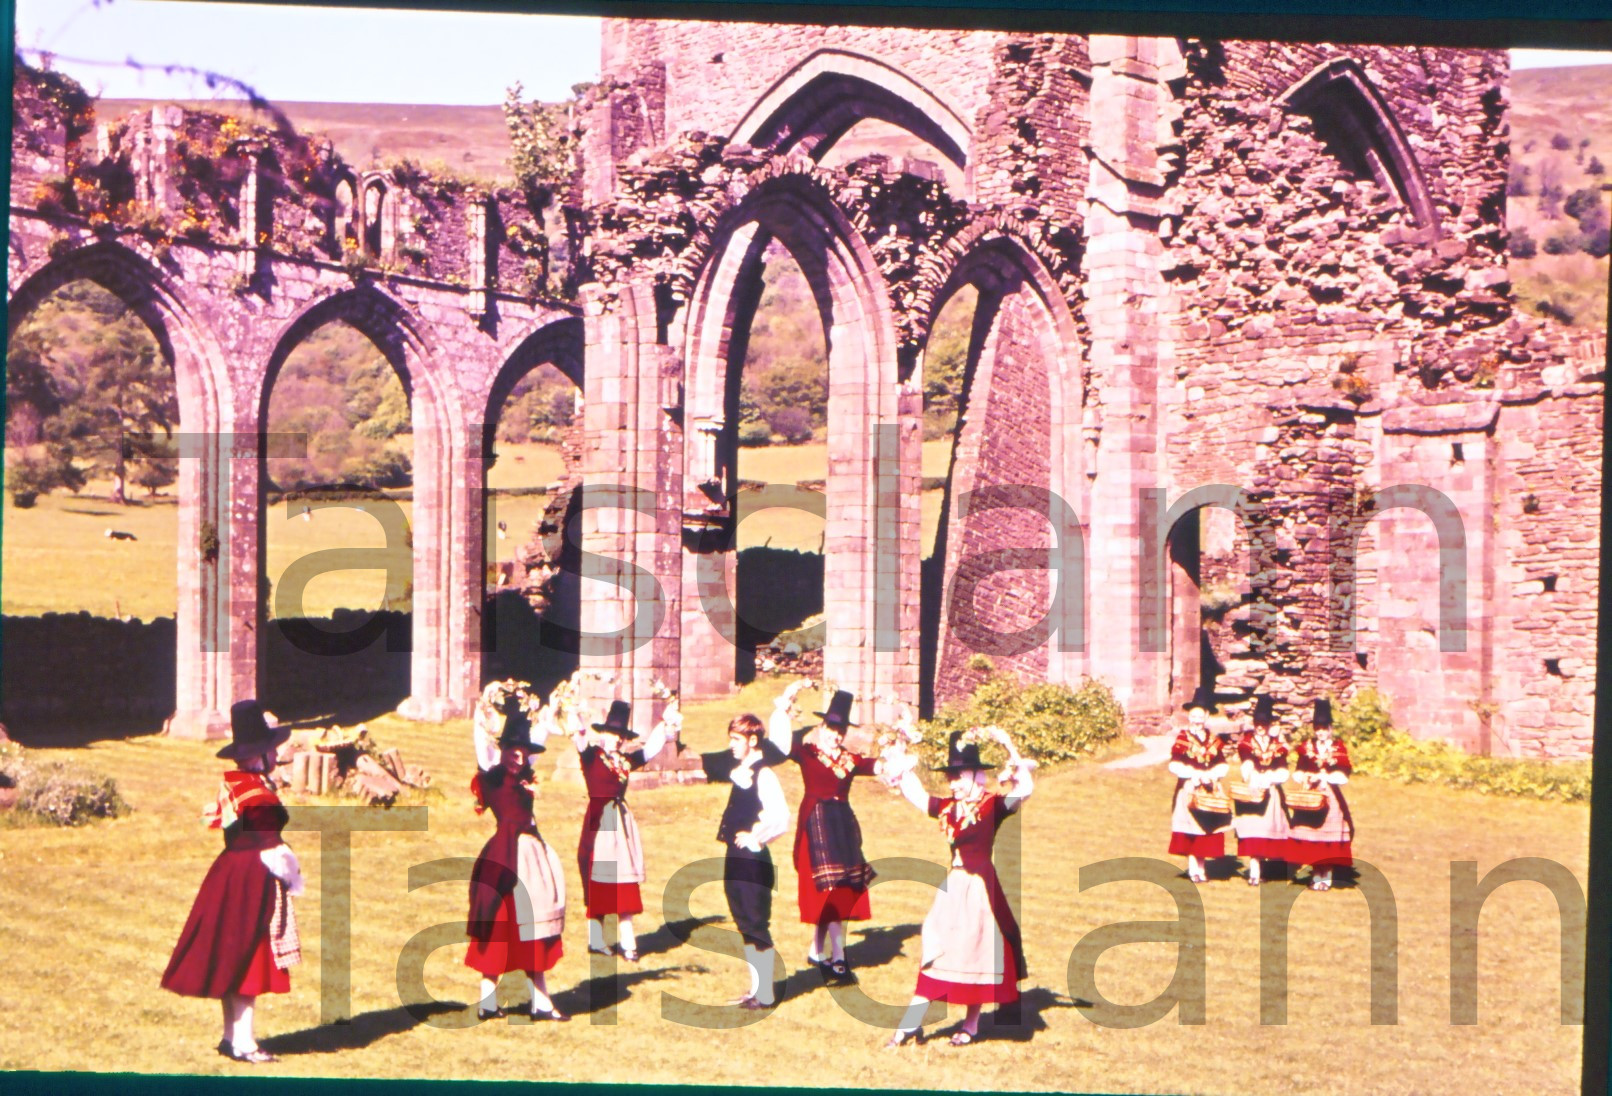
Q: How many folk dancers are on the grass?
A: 9